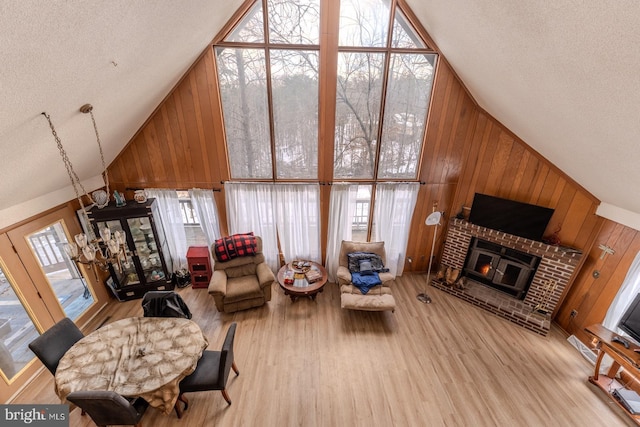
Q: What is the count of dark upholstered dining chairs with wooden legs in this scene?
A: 4